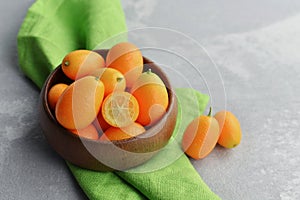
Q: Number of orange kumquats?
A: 11